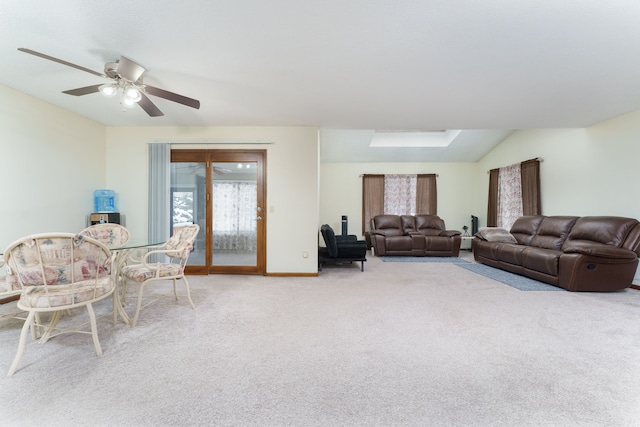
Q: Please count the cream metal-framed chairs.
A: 4